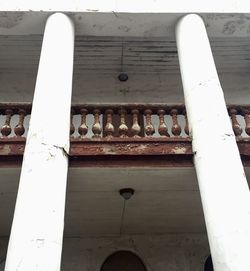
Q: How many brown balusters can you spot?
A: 14